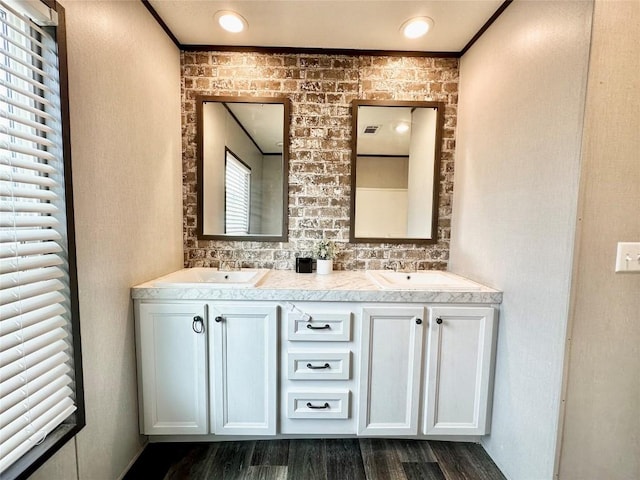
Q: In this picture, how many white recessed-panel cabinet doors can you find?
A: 4